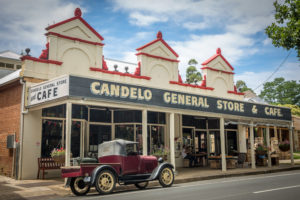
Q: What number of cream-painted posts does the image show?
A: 7